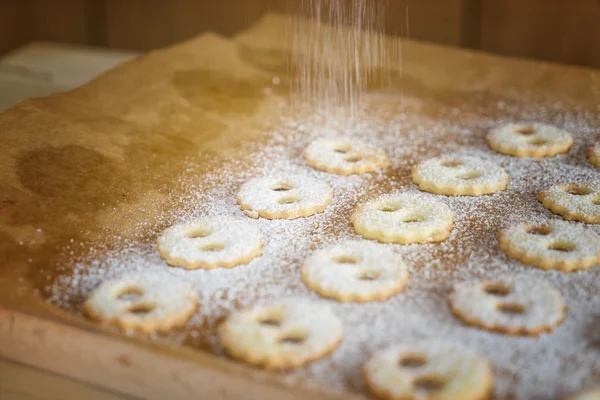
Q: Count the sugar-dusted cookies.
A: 14